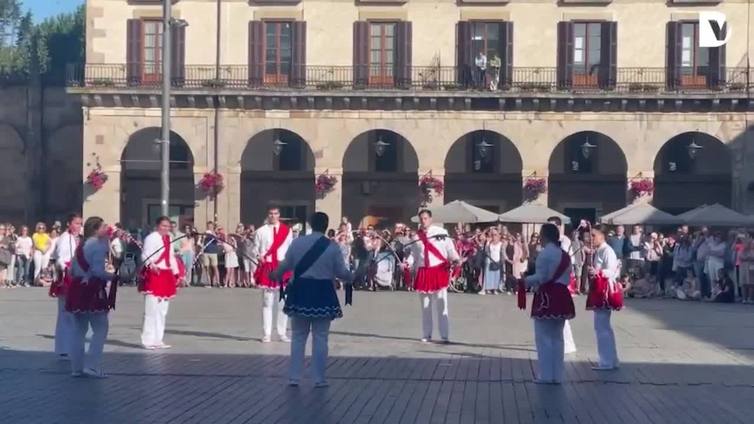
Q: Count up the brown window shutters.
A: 12